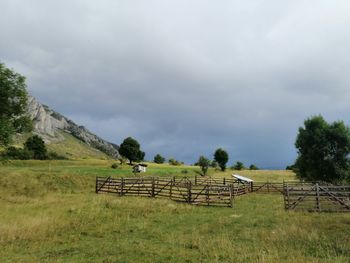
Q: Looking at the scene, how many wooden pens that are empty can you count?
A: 2